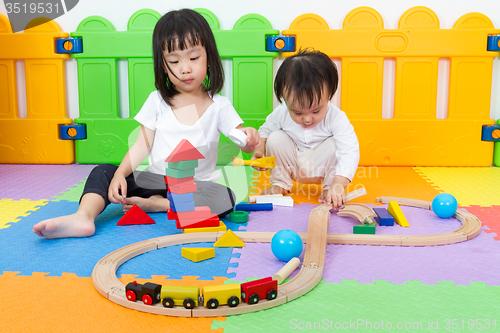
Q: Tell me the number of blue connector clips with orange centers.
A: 5